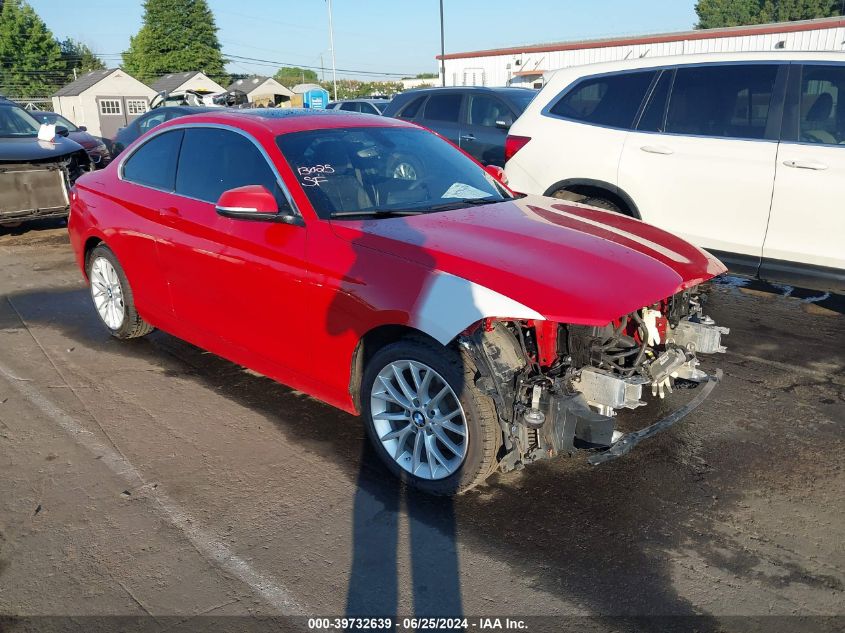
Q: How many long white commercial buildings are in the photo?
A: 1